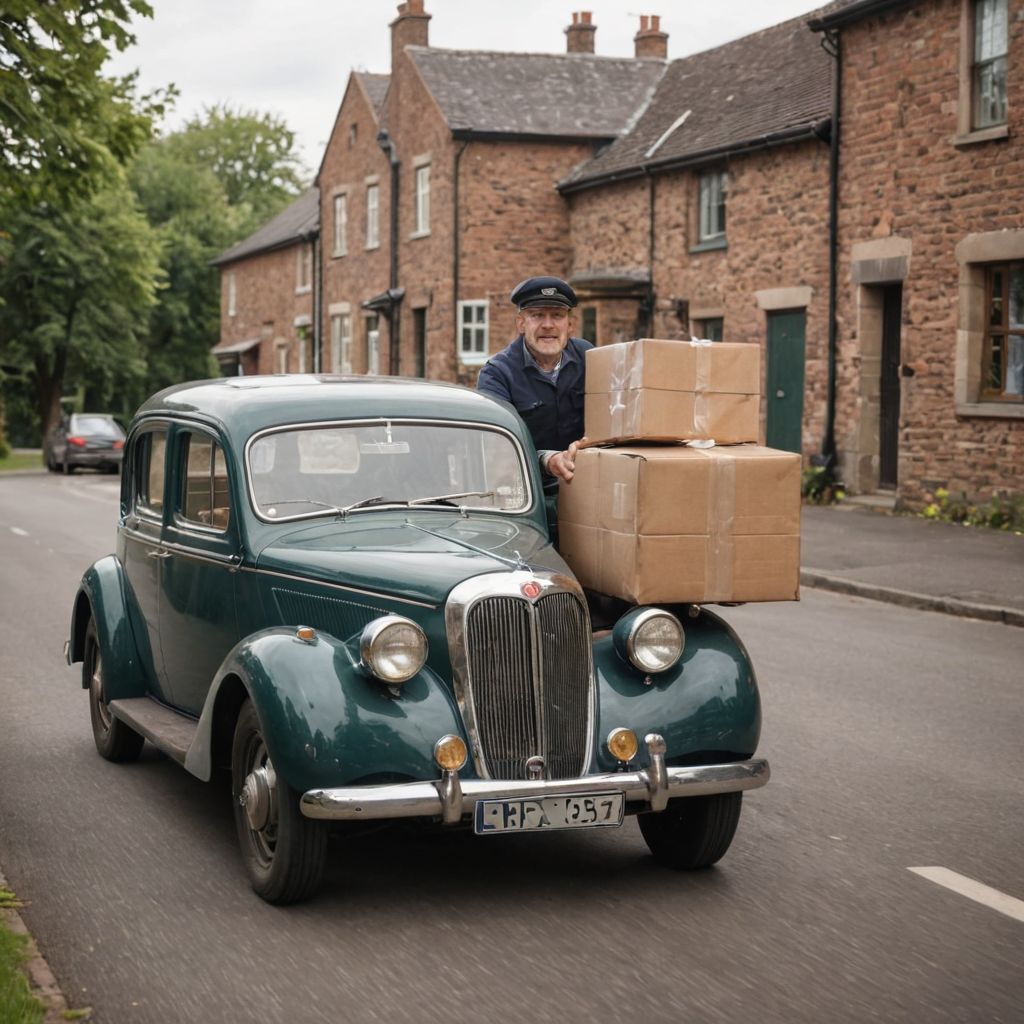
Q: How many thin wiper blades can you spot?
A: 2